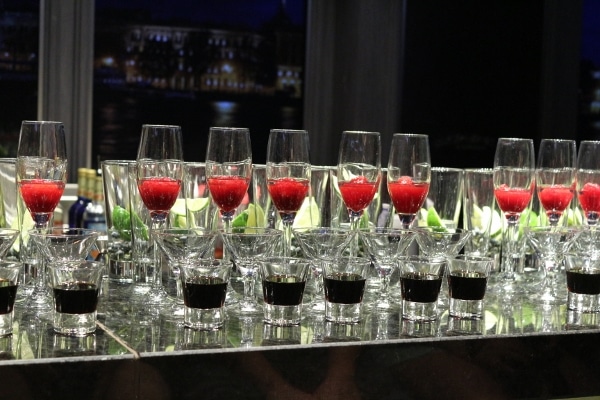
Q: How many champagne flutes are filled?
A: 9